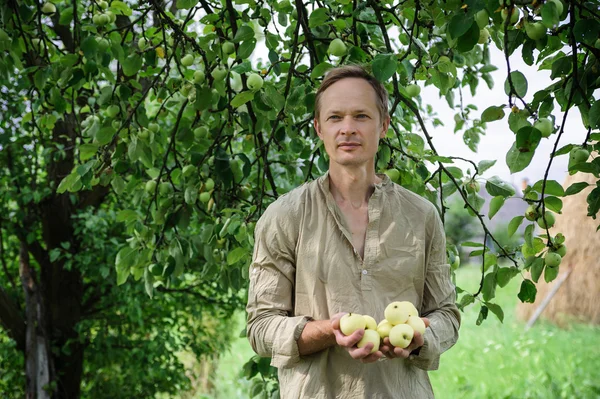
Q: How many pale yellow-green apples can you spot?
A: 8